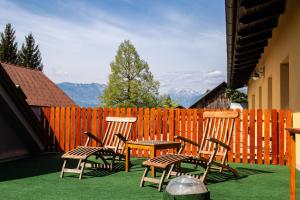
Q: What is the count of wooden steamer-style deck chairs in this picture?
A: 2